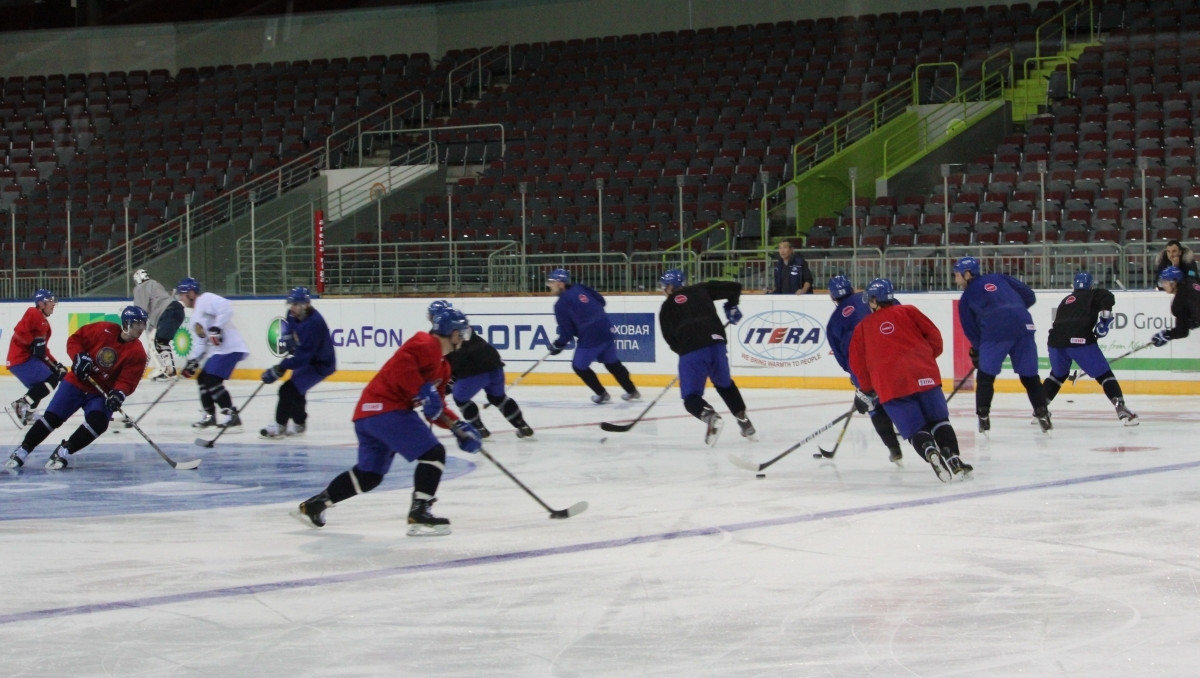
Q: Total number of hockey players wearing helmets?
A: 14